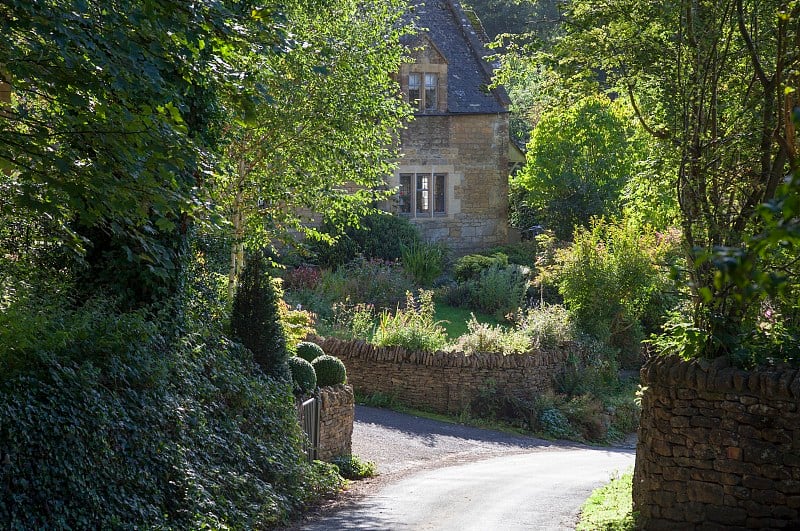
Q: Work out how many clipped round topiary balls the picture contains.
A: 3